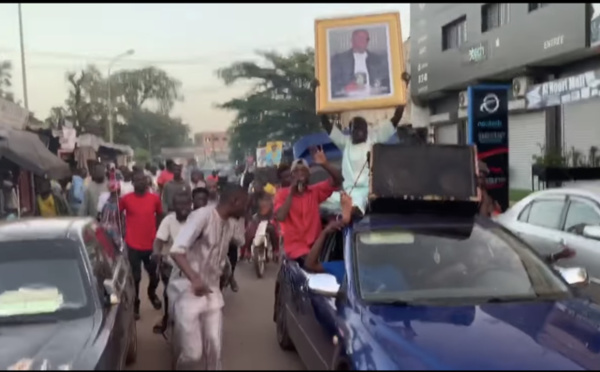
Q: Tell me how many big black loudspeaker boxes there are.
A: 1